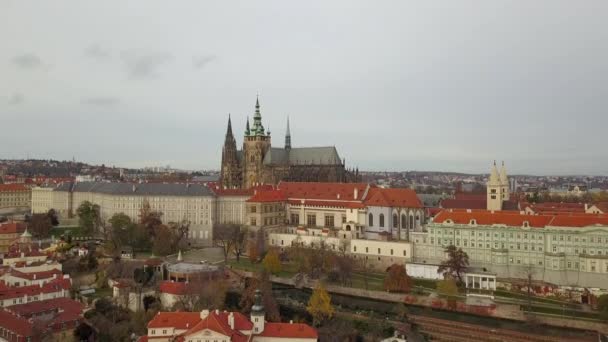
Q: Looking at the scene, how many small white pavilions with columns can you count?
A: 1